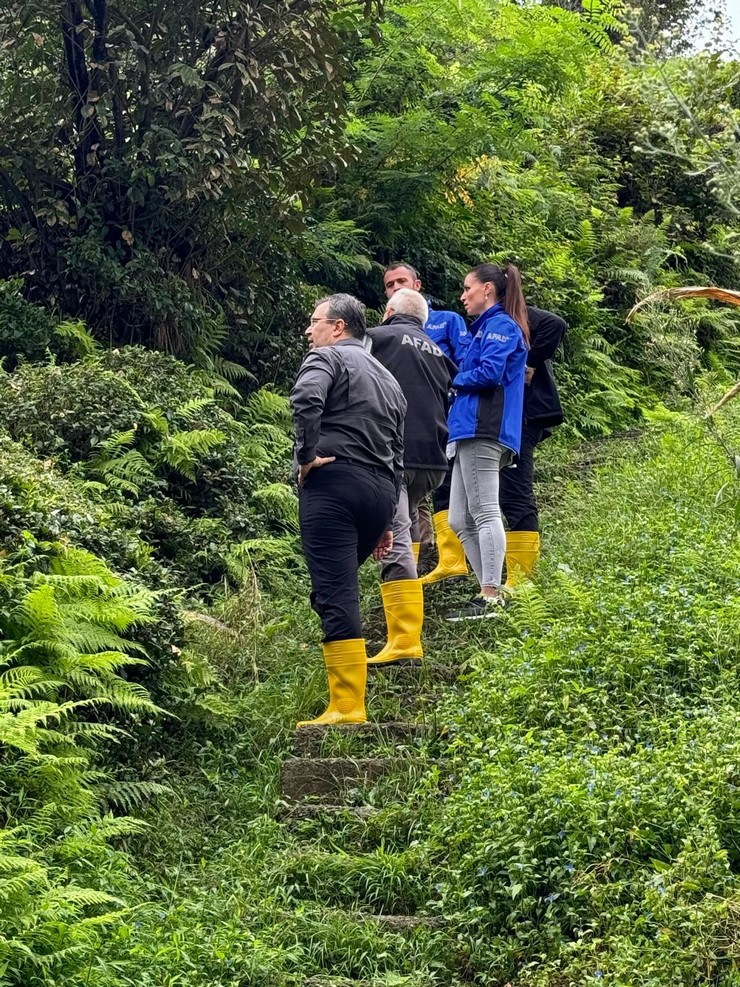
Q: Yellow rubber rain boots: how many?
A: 5